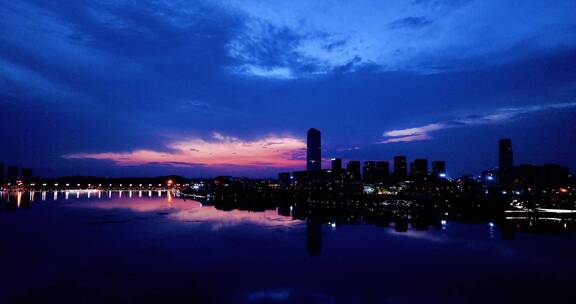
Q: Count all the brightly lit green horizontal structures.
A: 0